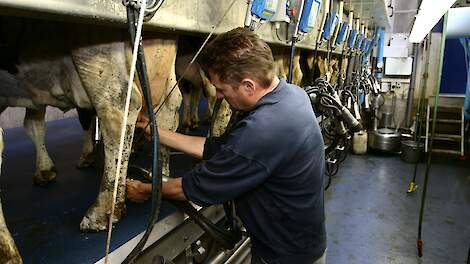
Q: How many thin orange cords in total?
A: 0